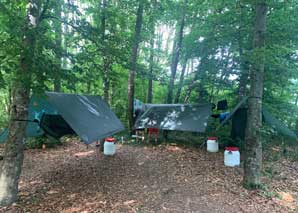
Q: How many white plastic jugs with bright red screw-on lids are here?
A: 3